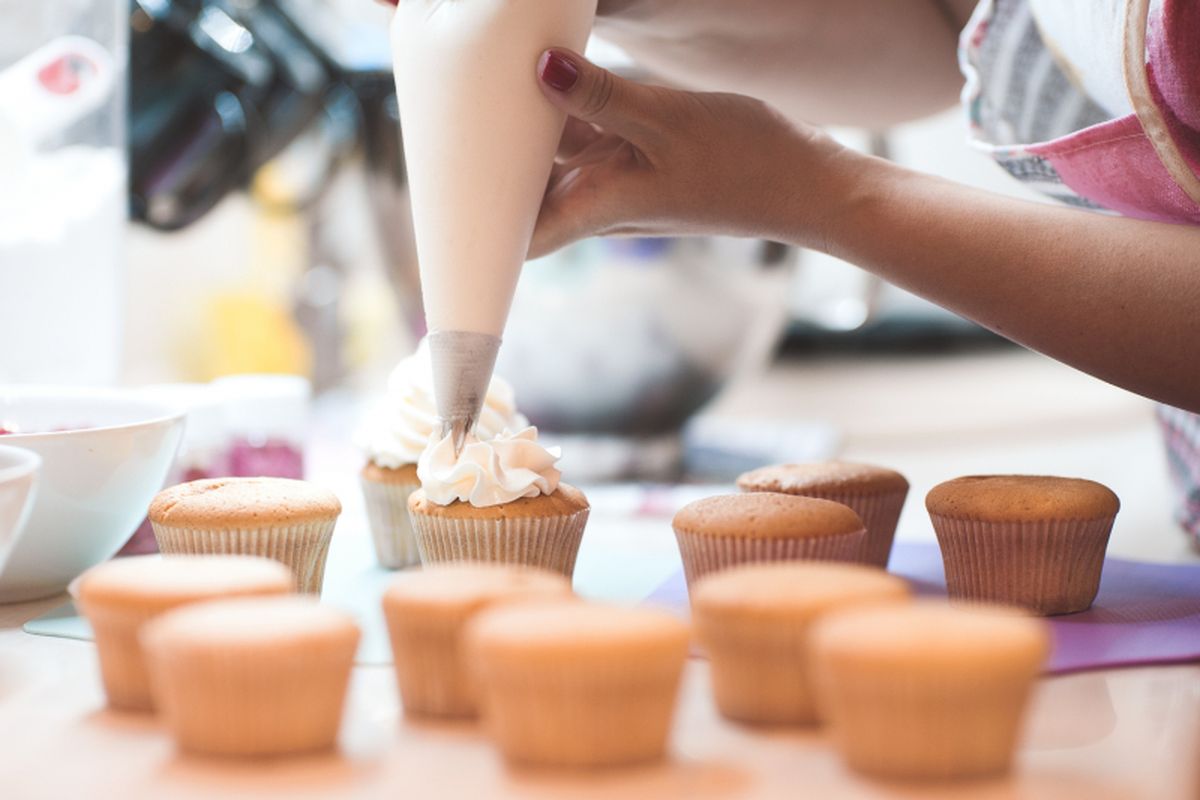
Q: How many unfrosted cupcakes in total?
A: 10